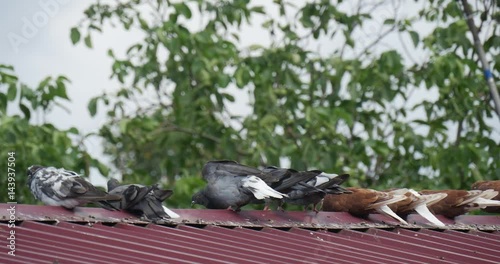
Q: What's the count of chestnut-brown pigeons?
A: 4